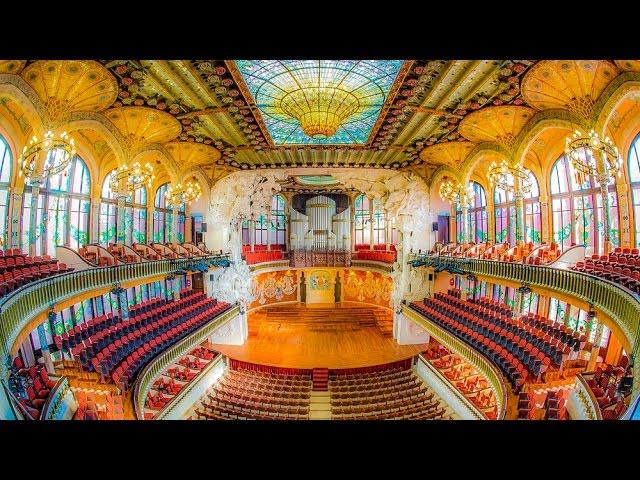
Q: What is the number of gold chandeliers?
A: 6